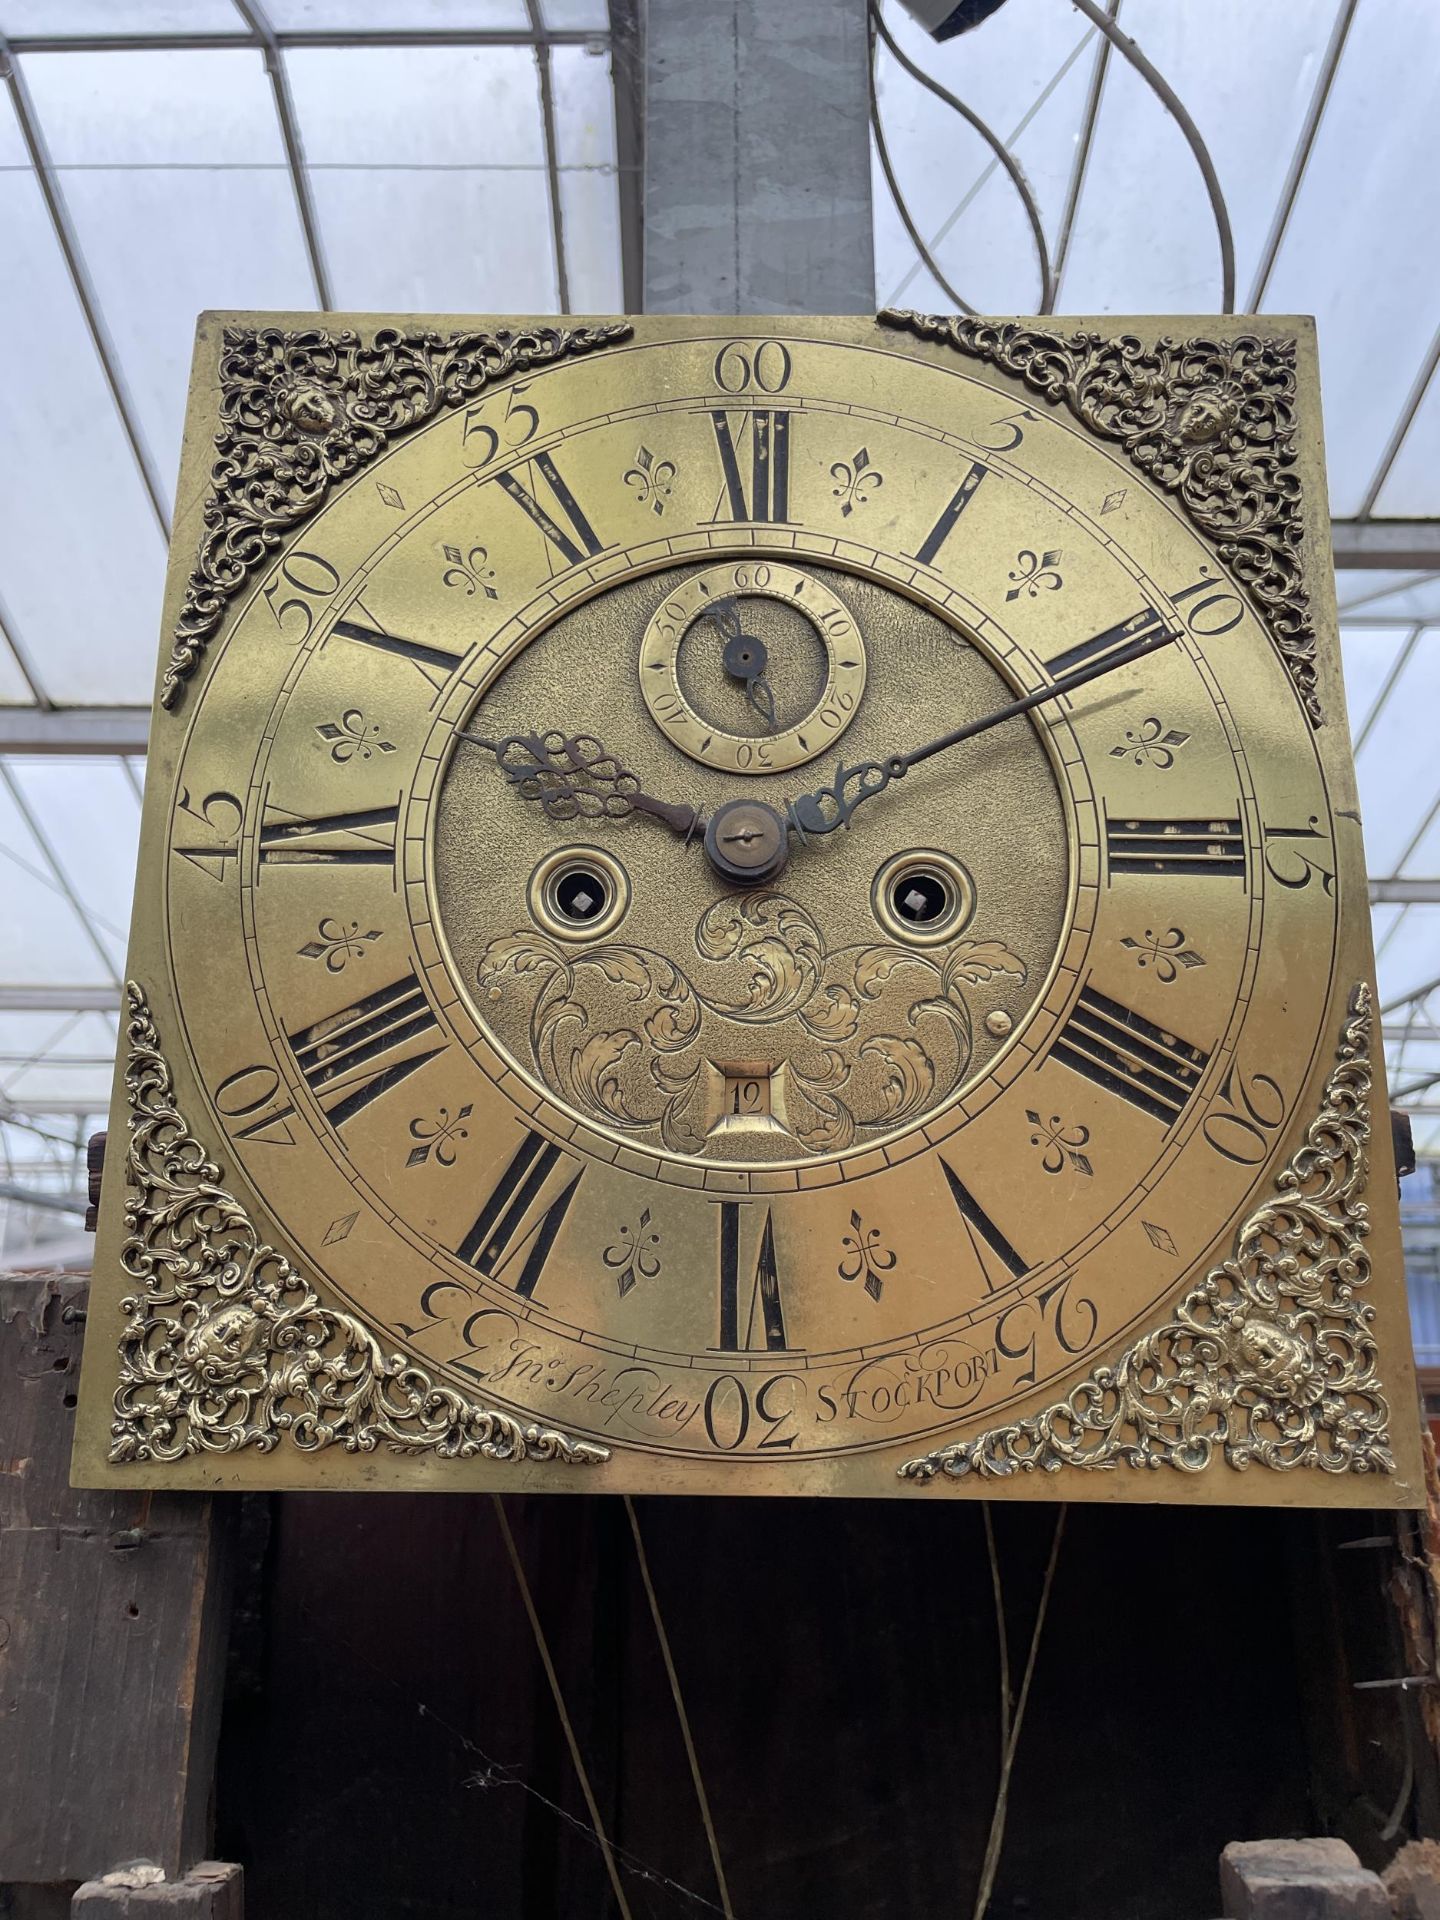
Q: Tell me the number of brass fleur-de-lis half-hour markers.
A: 12